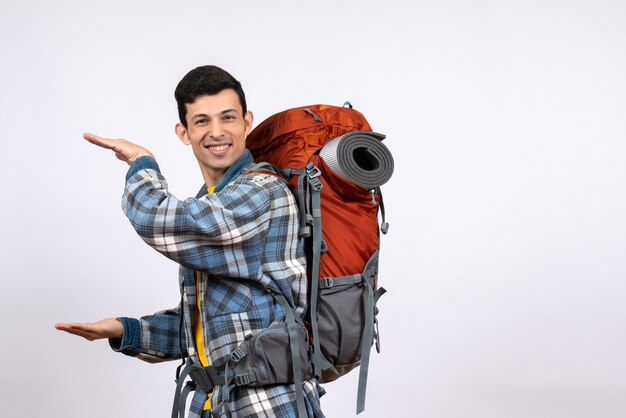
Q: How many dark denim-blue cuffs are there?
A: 2